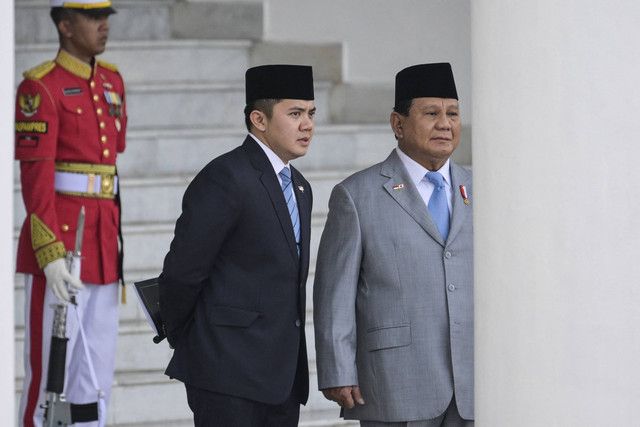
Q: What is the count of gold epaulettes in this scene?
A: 2